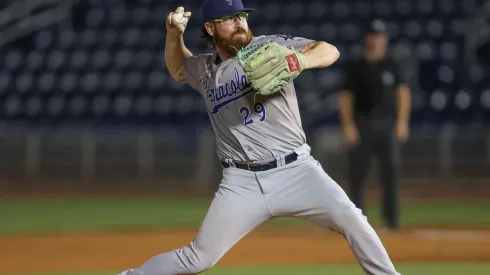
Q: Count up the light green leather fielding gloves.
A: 1